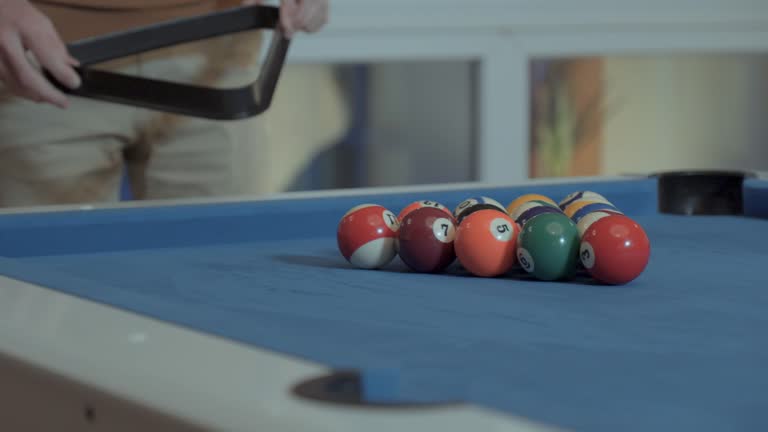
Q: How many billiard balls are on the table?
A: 15